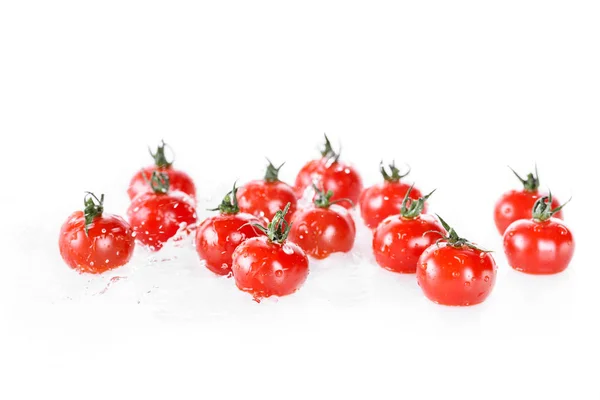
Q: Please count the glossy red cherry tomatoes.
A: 13